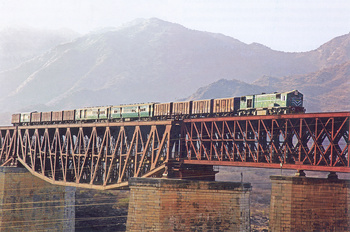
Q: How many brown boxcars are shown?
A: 9